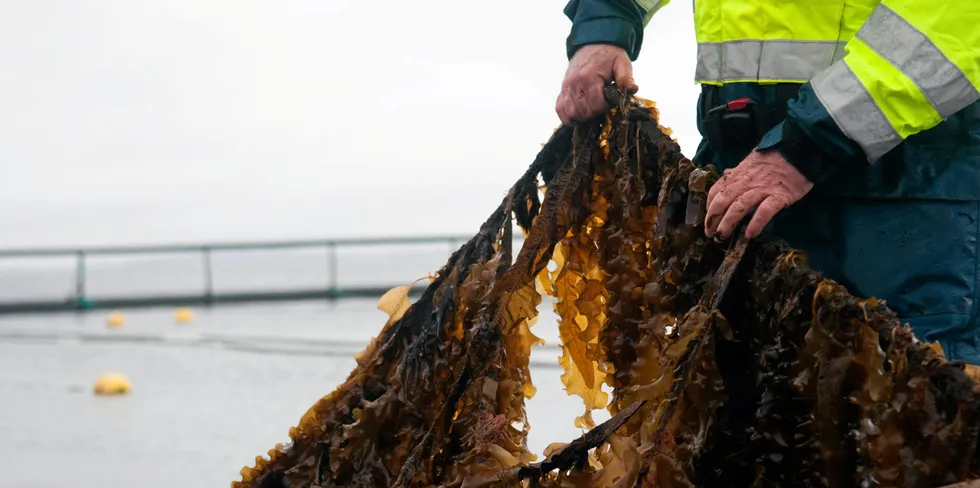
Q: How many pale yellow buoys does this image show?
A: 3